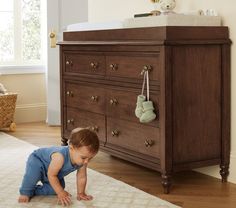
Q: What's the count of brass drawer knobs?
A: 11